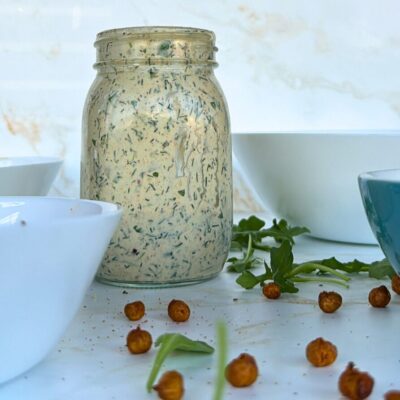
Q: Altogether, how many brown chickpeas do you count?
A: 12